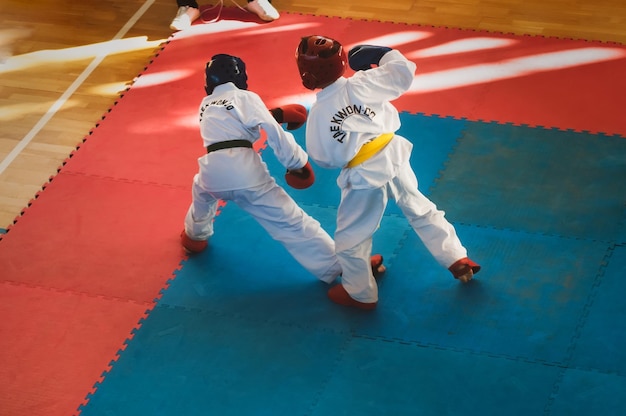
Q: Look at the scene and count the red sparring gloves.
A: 2